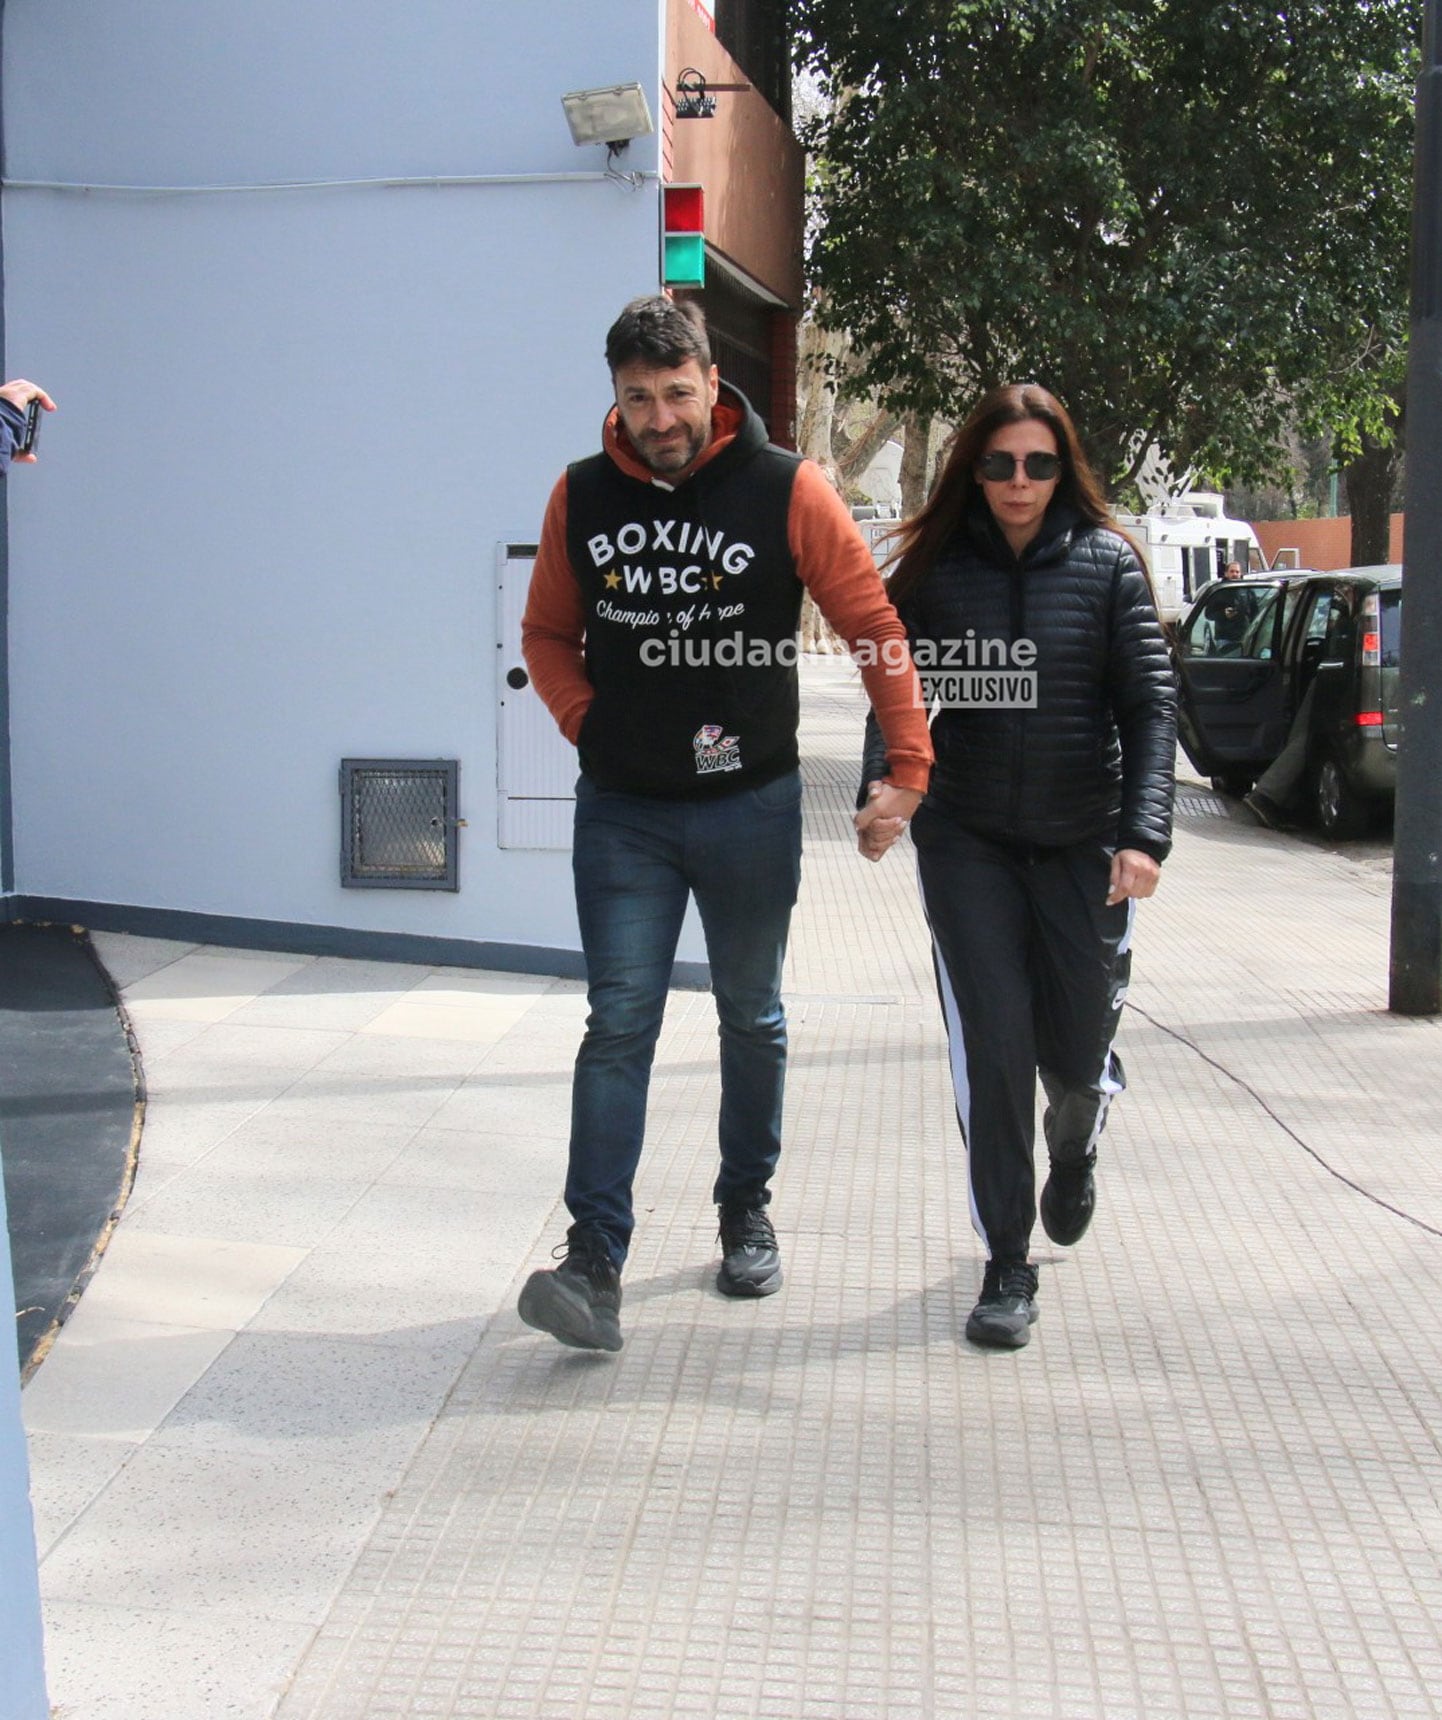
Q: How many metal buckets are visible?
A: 0